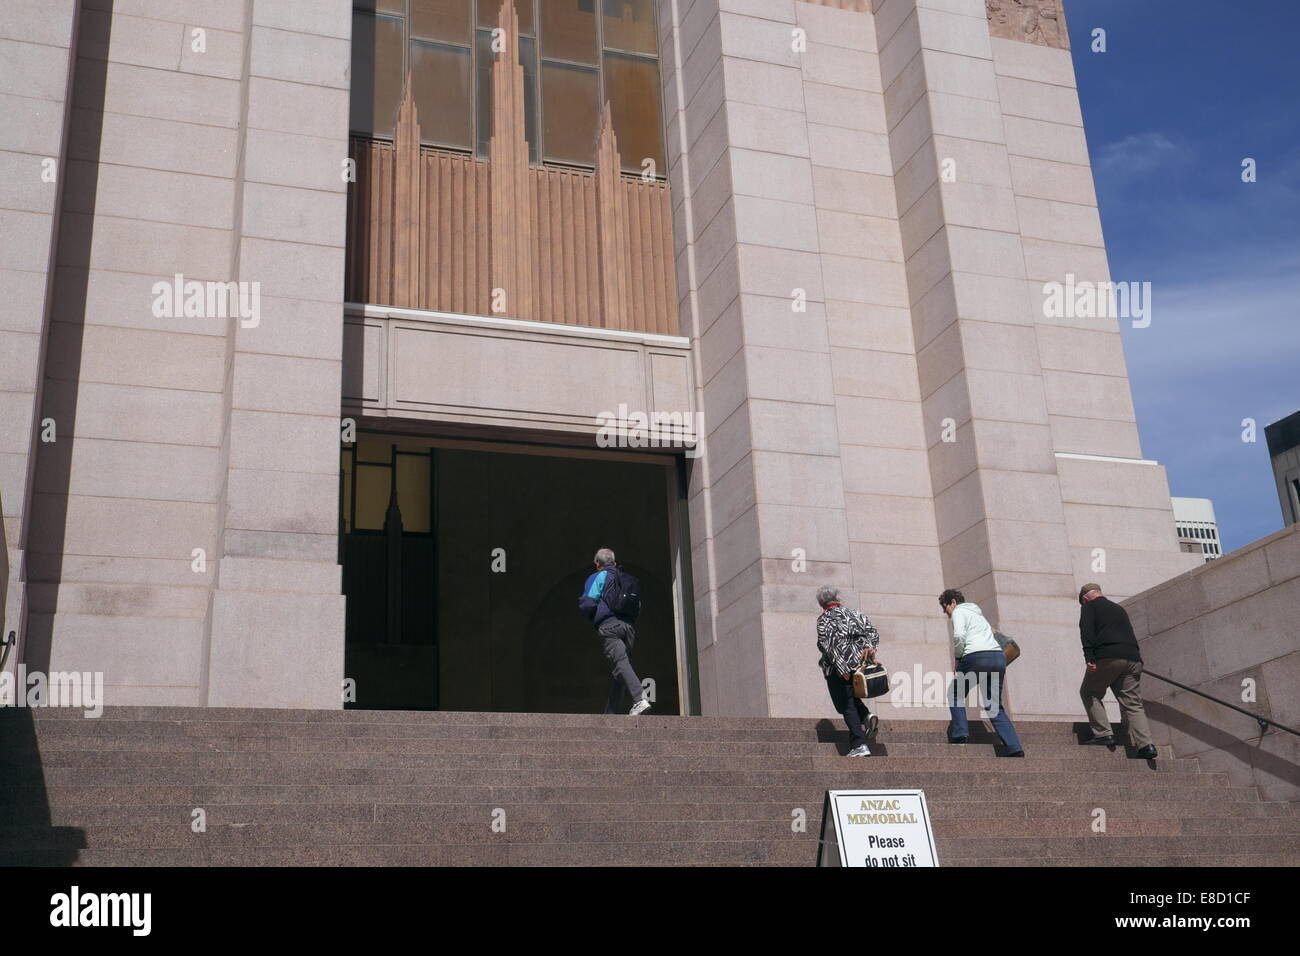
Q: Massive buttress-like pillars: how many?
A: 4